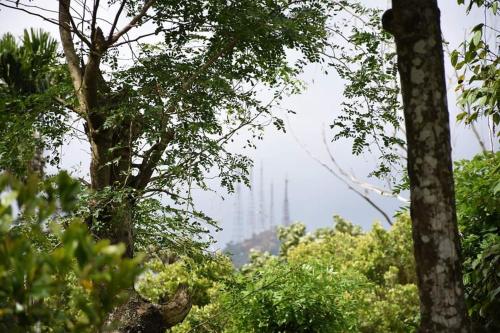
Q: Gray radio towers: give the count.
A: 5